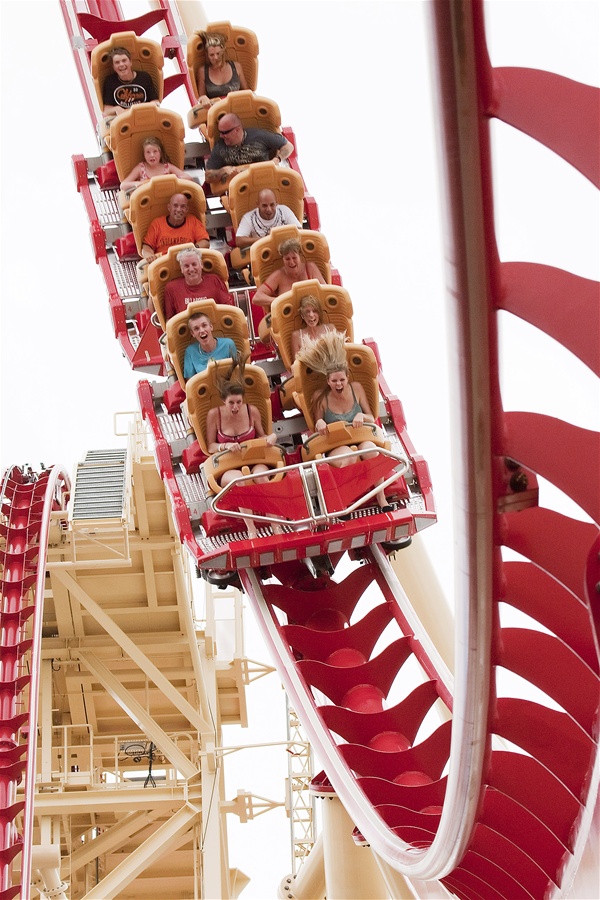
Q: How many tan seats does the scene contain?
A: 12